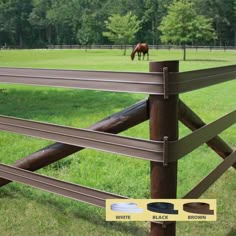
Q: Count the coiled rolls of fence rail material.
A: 3